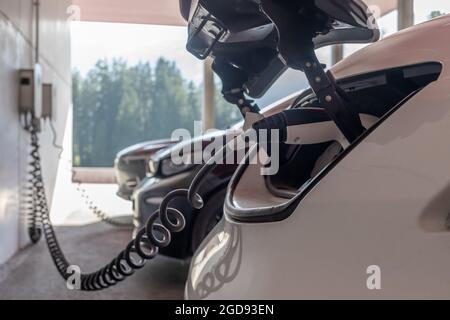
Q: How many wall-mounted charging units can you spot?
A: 2